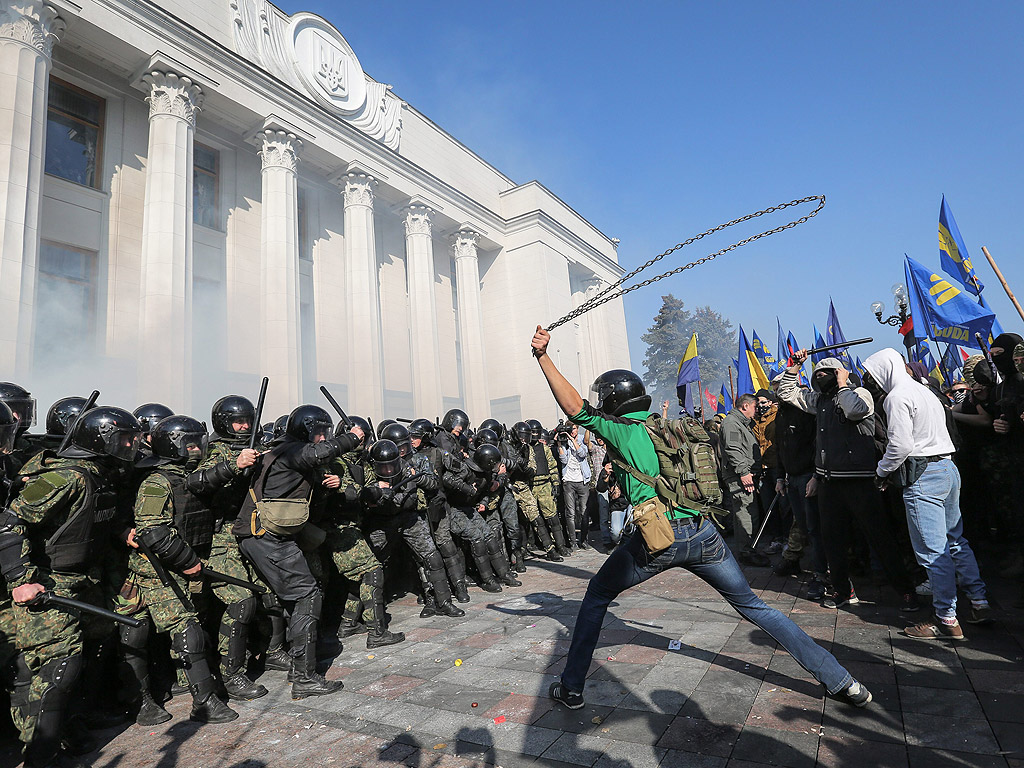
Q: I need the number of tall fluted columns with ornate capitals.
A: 6